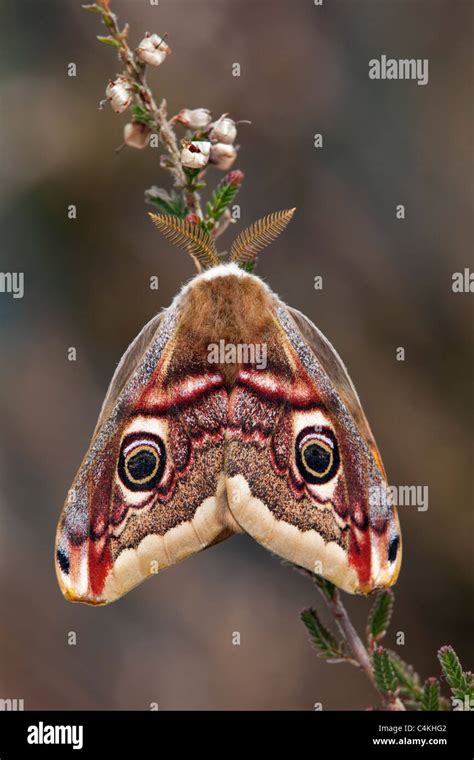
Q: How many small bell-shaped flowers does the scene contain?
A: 7